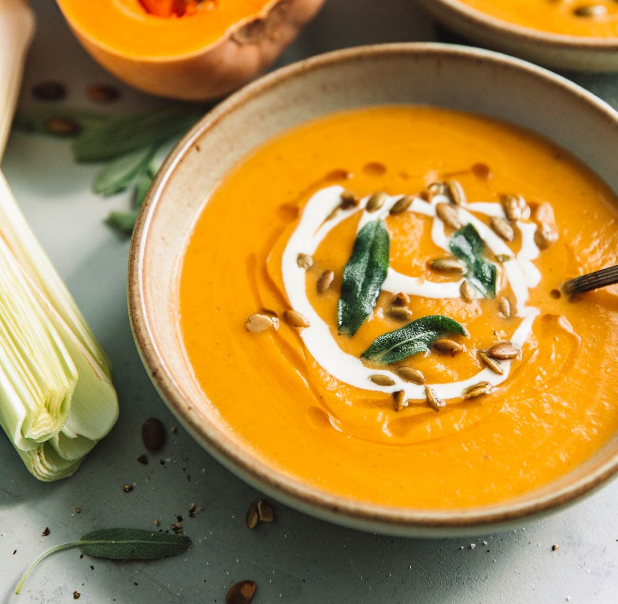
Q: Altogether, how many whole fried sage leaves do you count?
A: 3